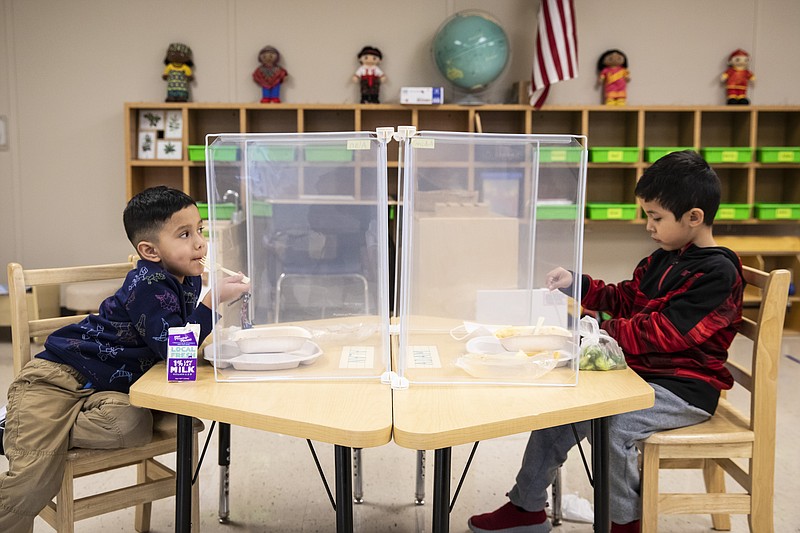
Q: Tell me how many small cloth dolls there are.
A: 5